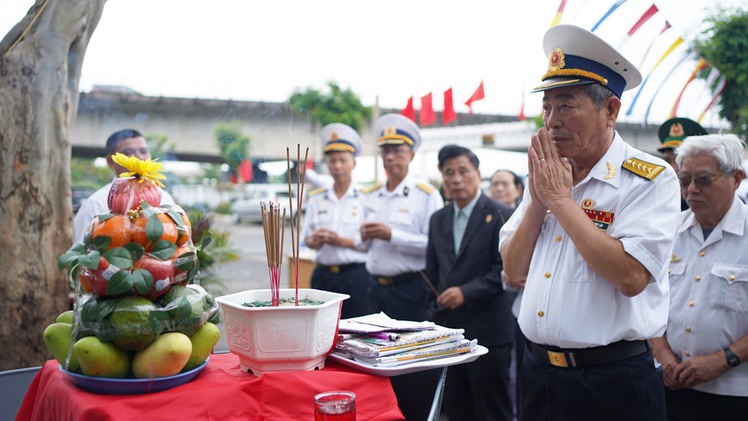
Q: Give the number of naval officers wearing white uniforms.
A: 3